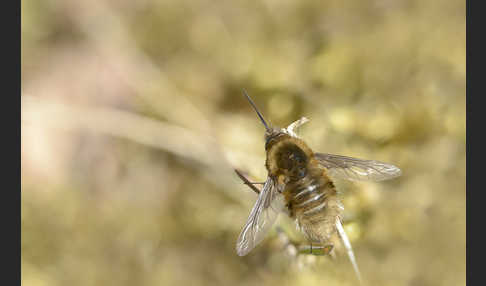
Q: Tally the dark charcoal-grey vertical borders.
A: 2